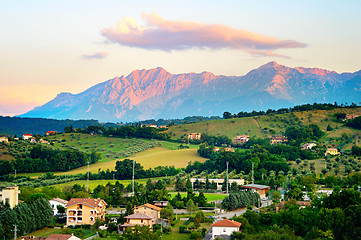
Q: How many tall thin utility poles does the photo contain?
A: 4